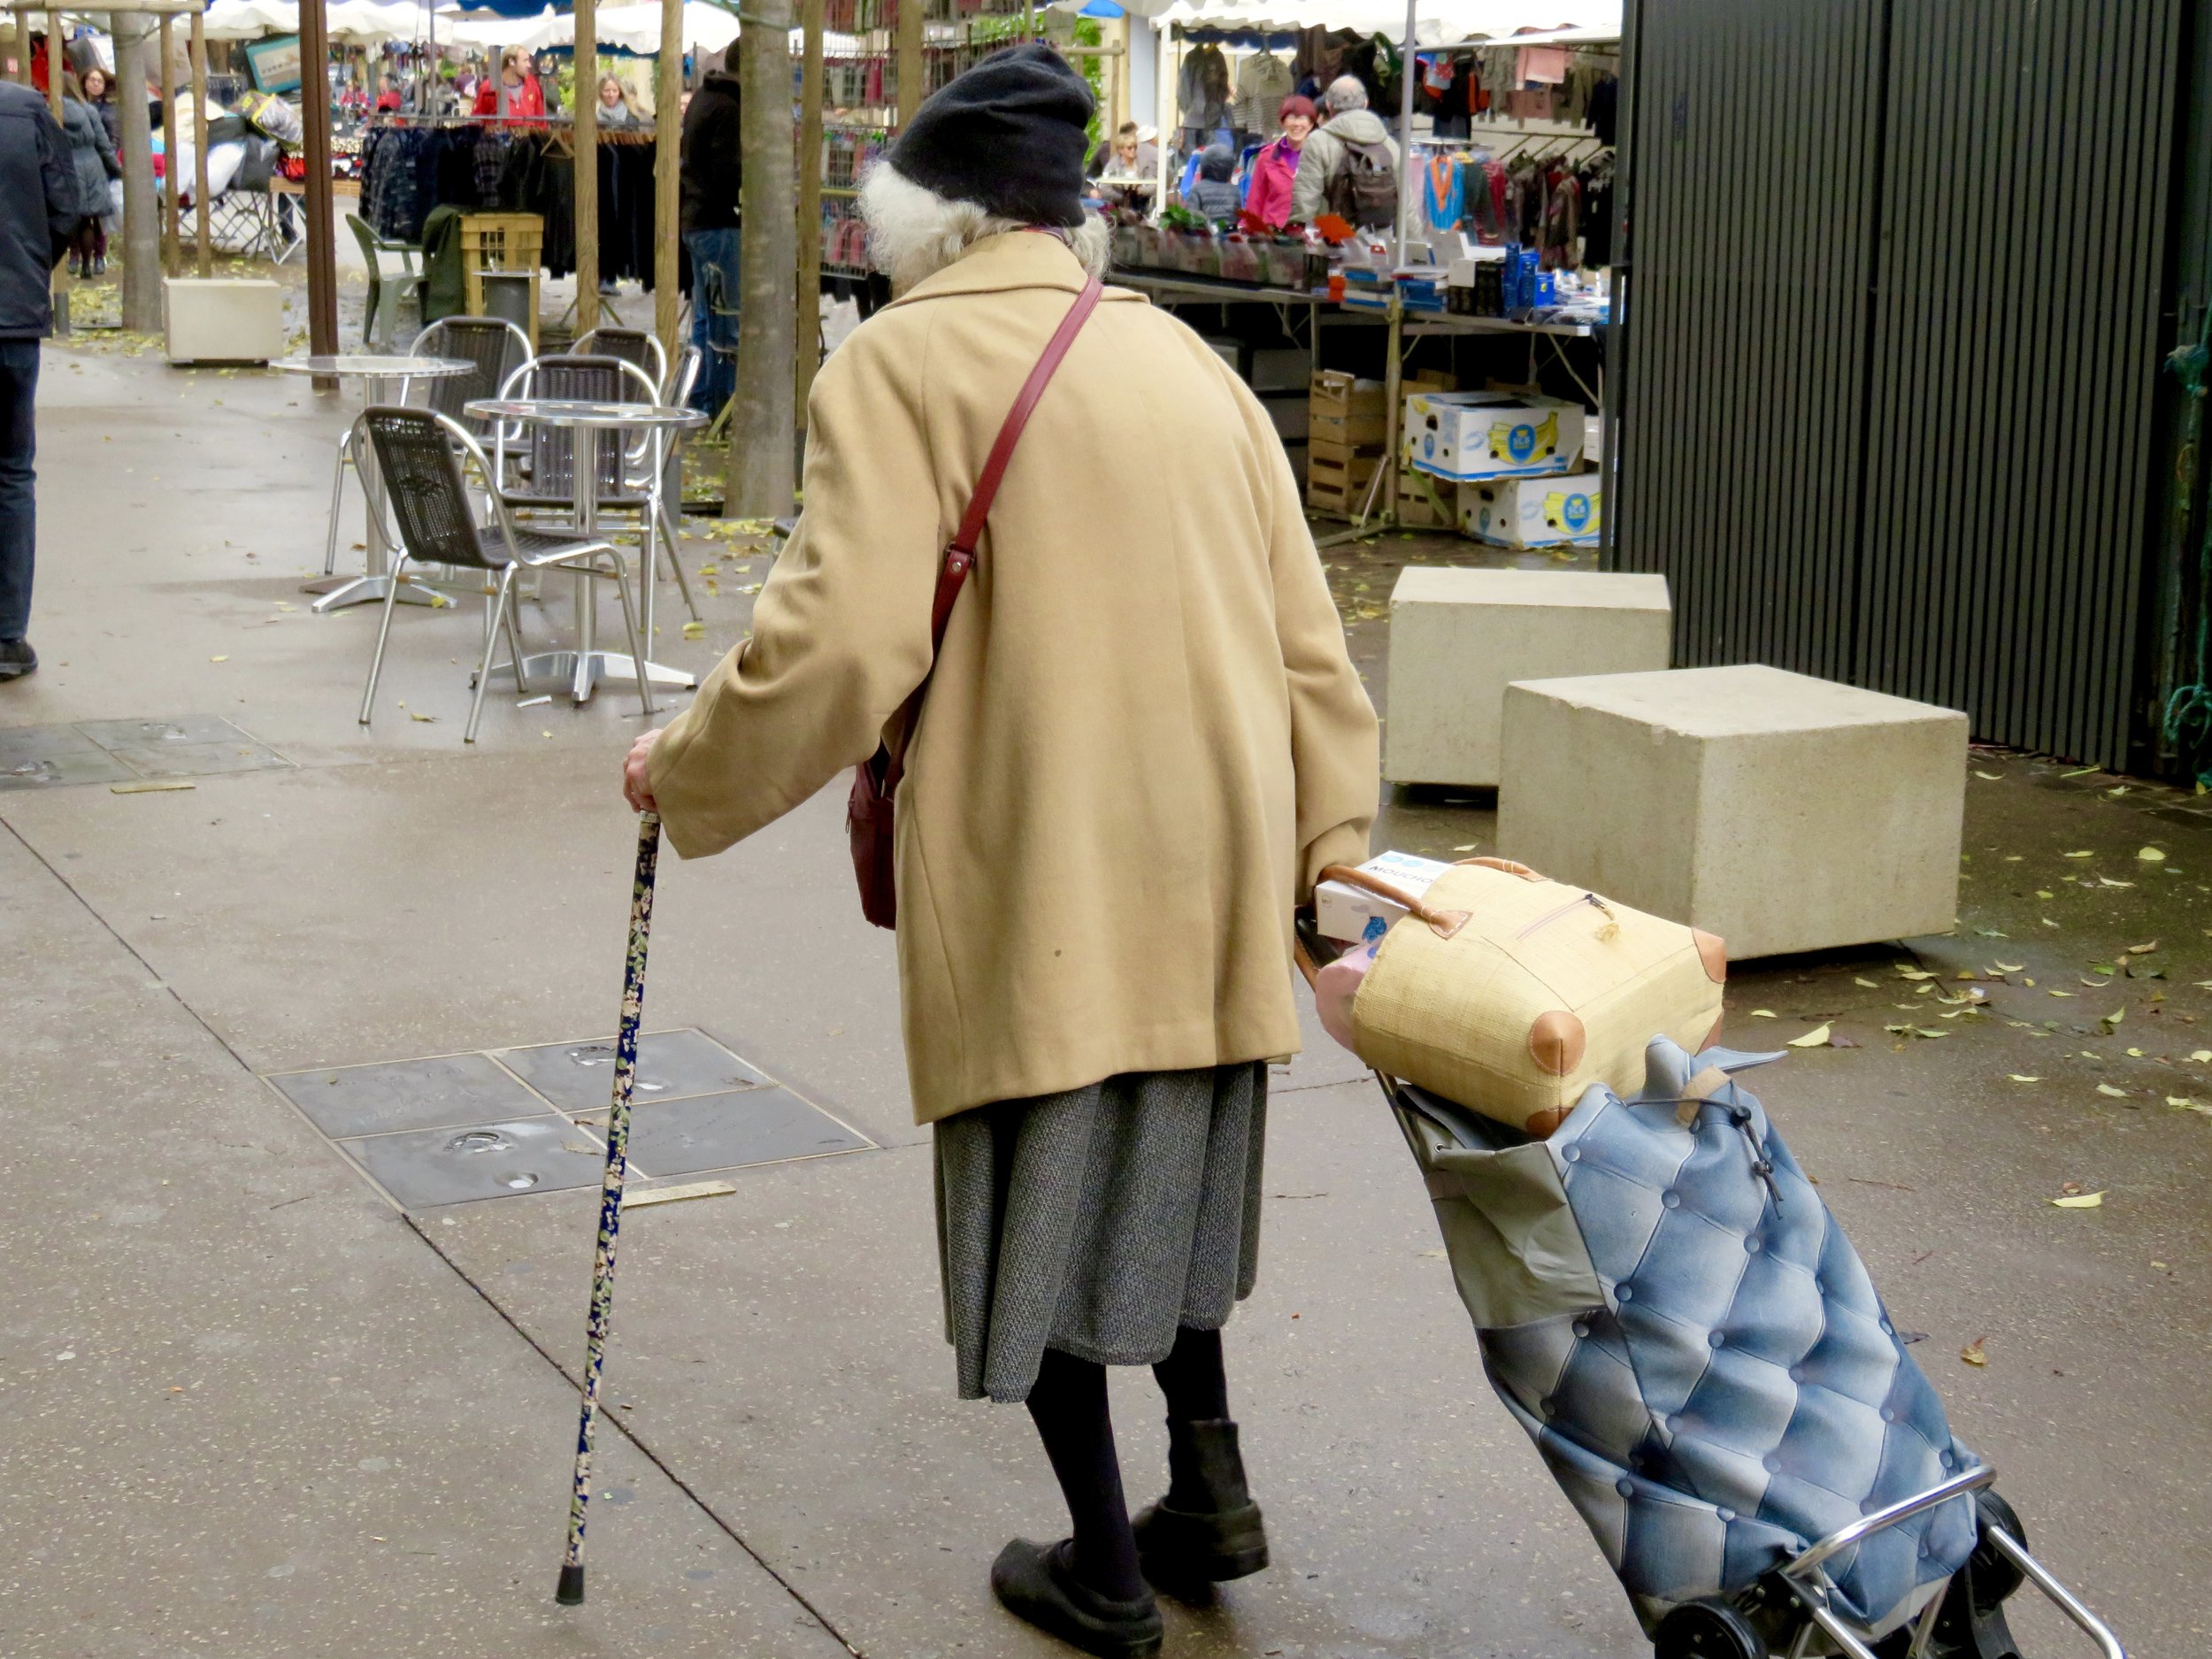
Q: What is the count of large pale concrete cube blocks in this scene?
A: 3